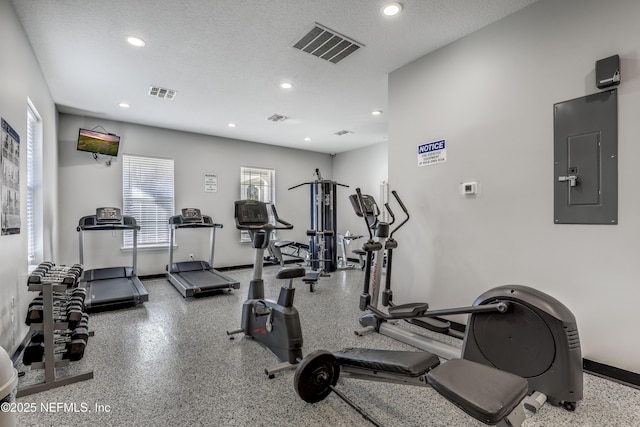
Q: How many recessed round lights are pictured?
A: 7